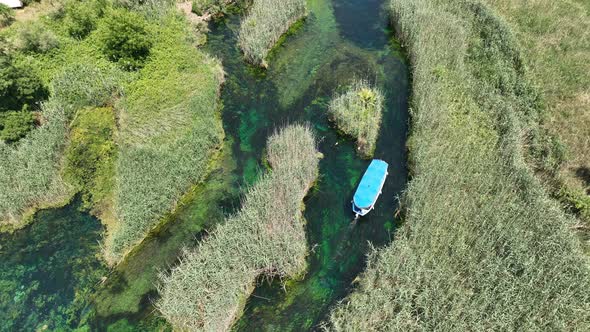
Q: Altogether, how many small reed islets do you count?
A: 3